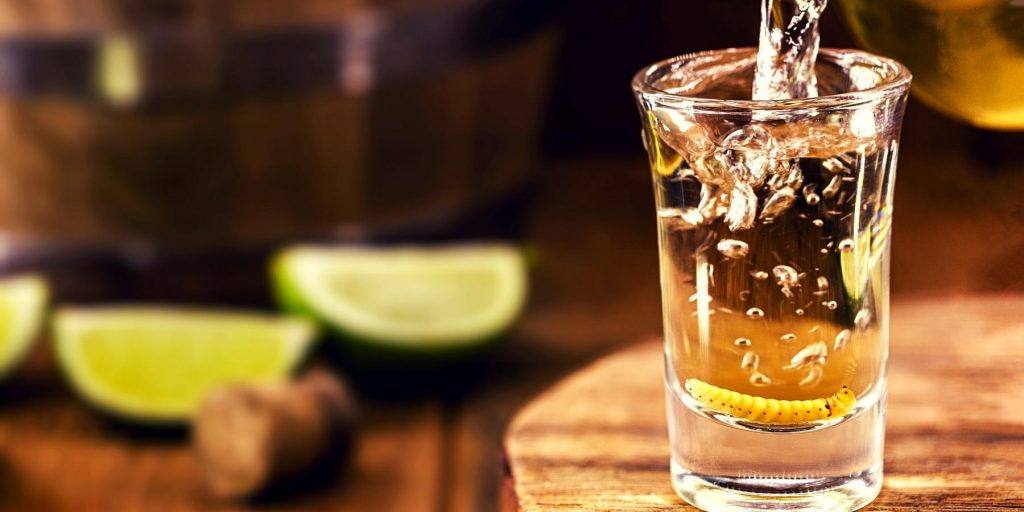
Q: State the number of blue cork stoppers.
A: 0